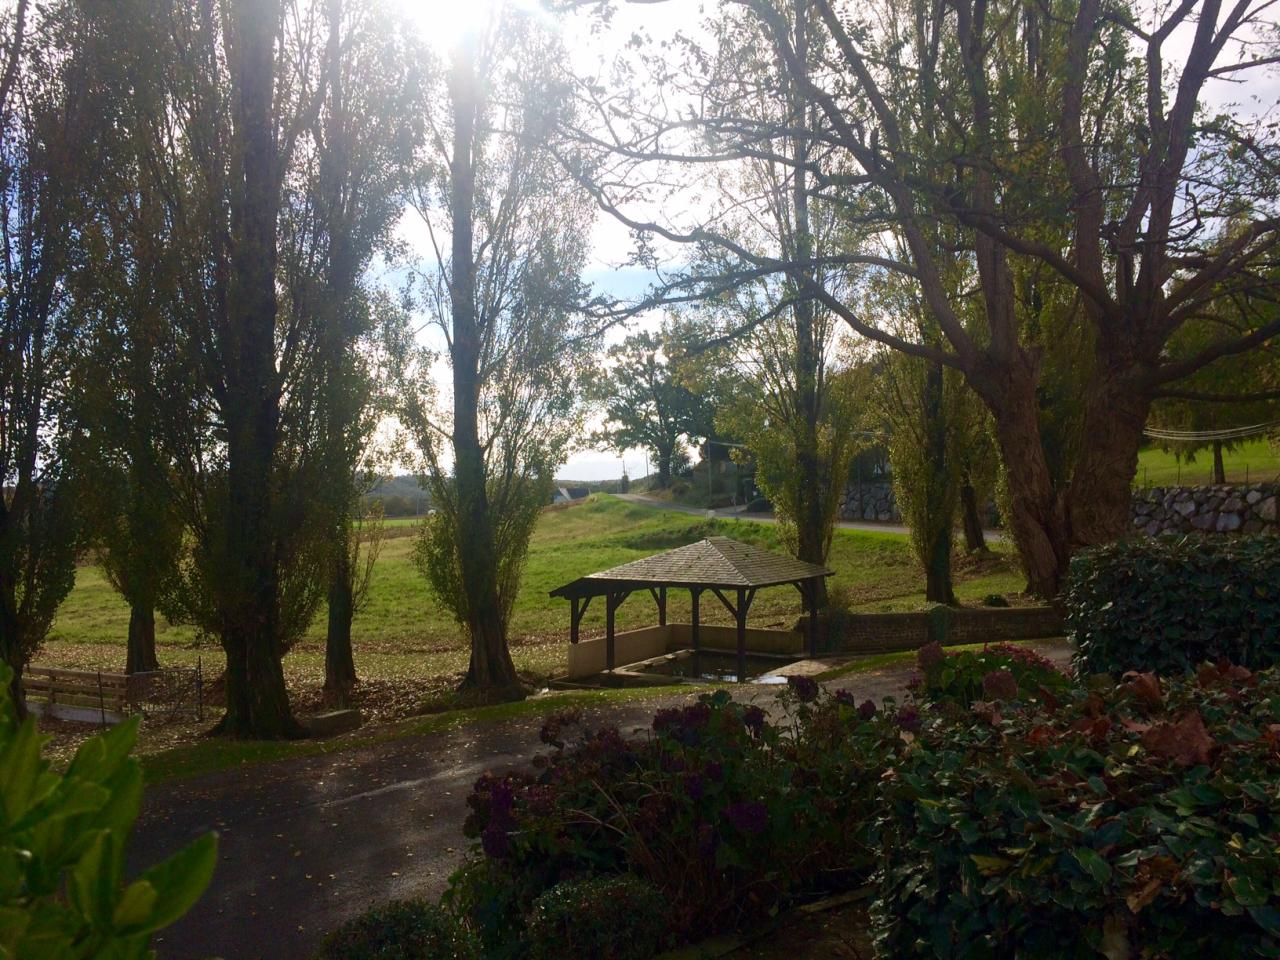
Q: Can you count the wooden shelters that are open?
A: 1